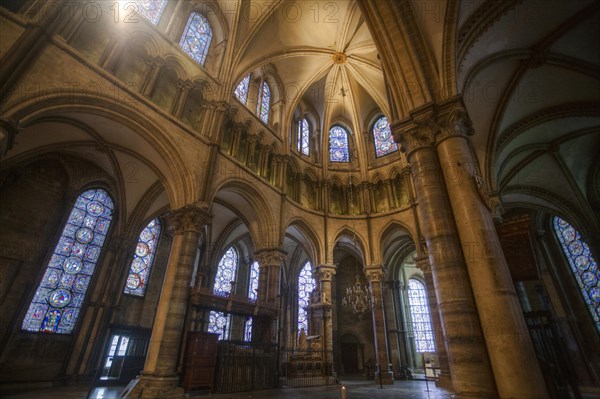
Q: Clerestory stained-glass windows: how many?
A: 7